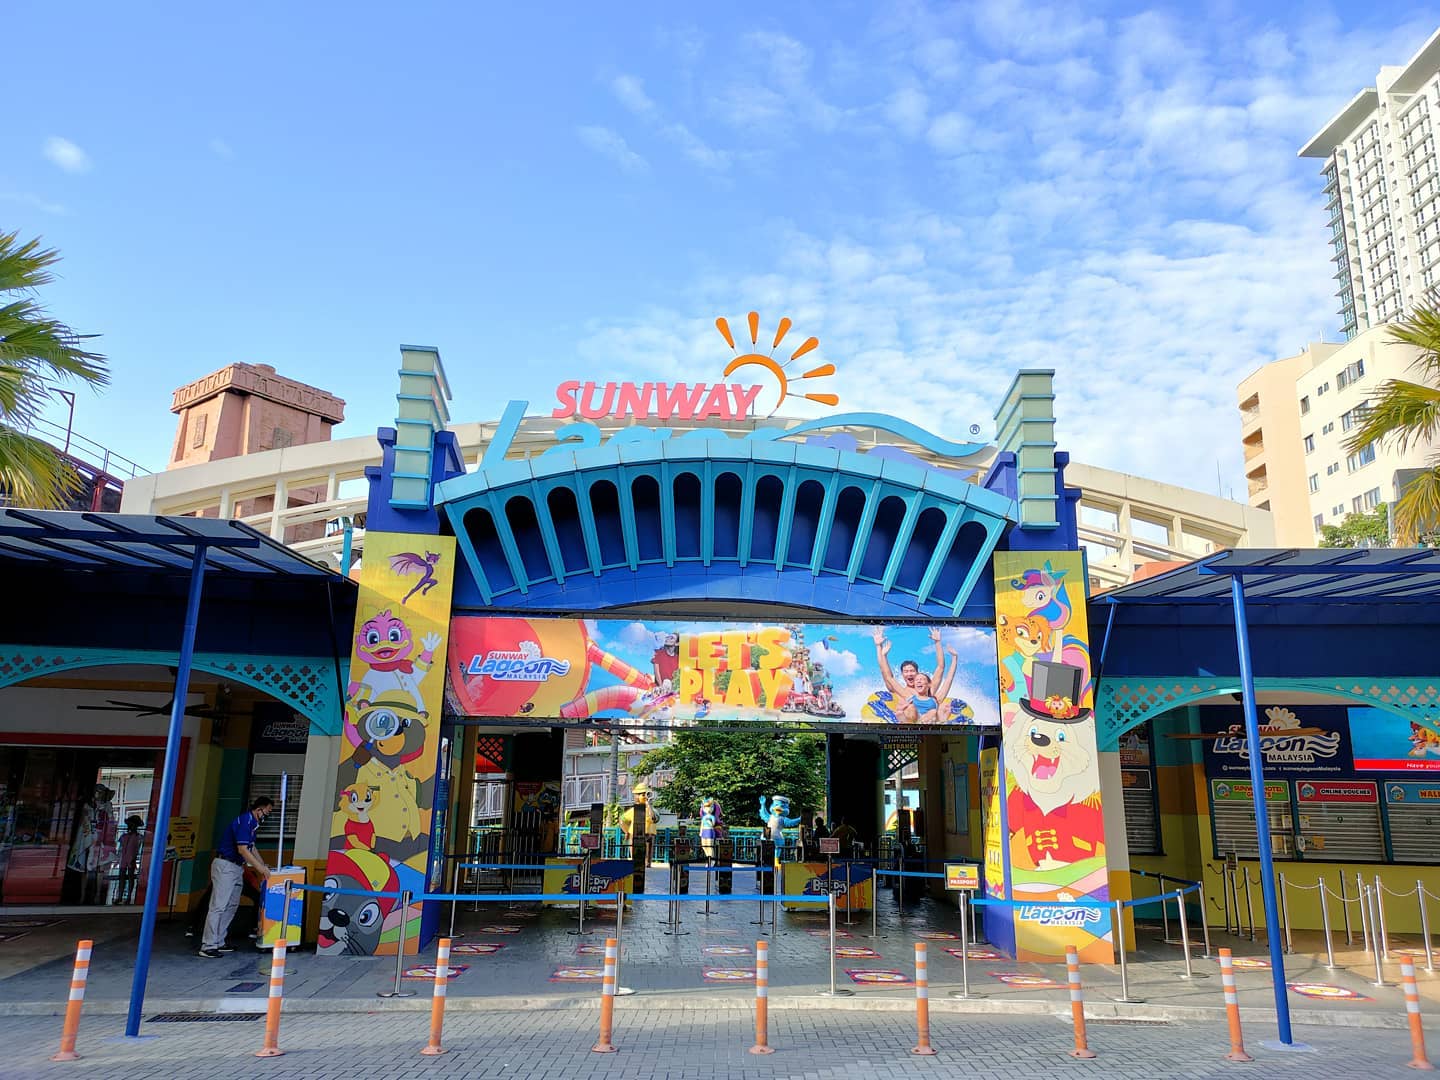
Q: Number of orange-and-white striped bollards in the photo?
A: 9